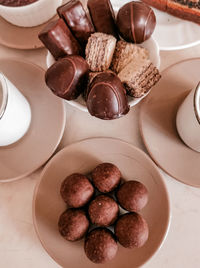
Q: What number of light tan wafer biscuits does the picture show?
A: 3